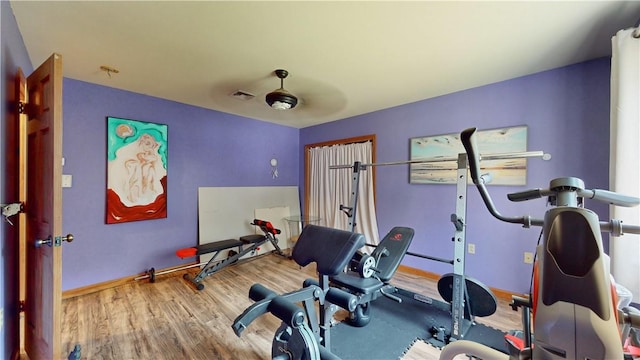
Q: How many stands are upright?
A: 2